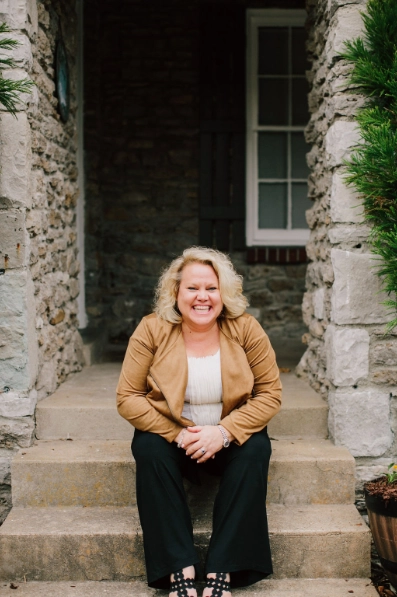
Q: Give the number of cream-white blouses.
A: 1